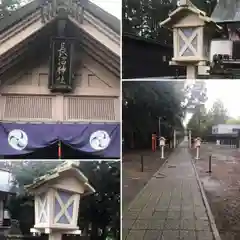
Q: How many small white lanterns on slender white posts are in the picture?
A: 2